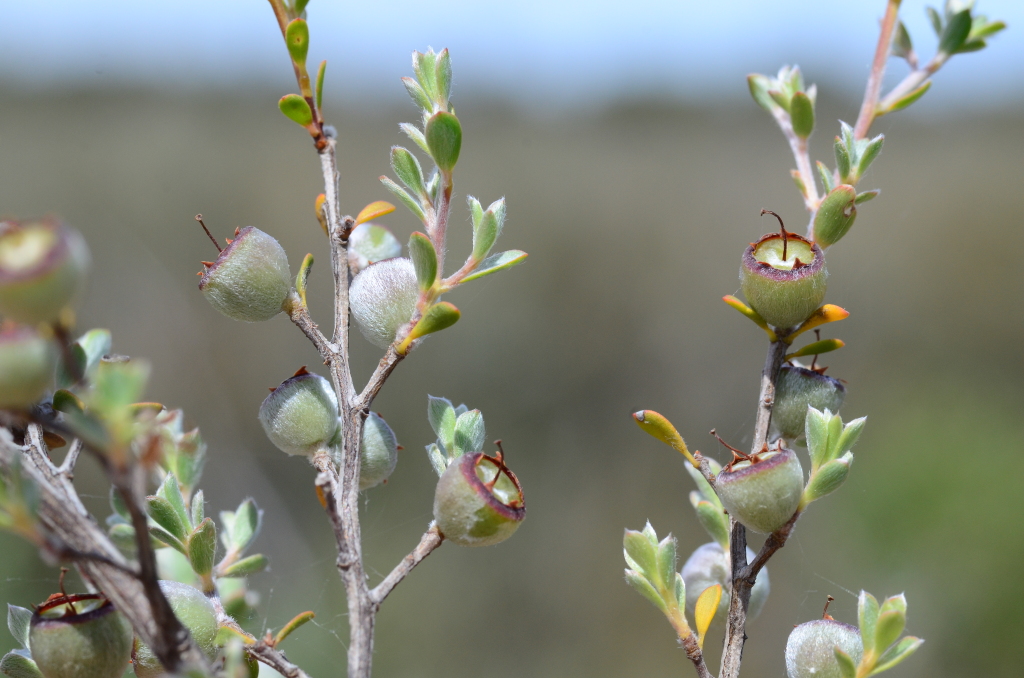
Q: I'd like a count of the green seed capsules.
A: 15